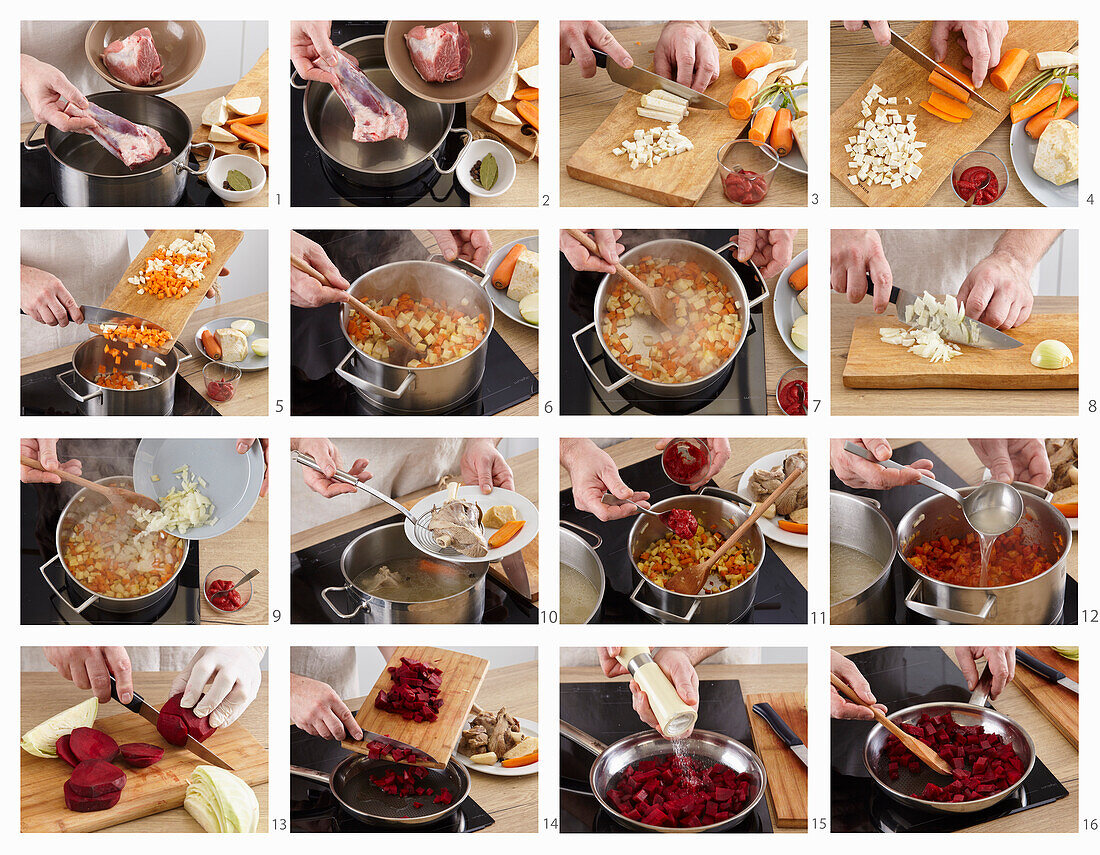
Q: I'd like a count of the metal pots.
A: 11